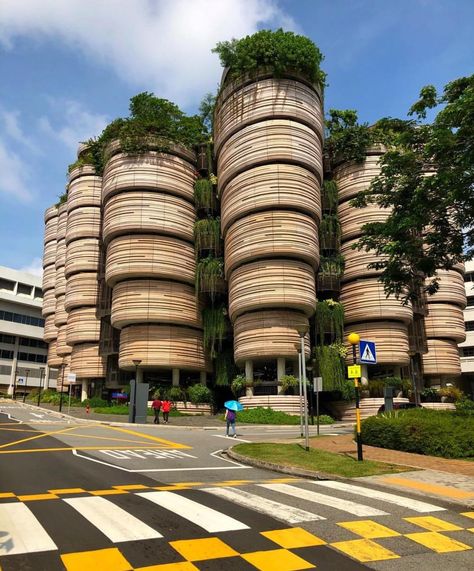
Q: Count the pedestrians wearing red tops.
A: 2